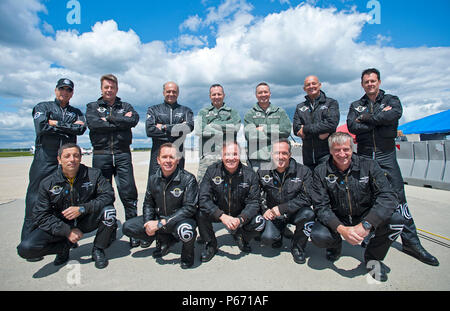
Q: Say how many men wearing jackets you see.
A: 12